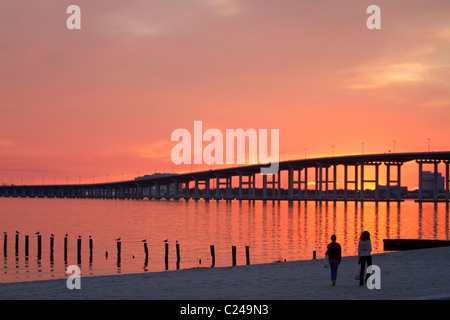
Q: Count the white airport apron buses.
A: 0